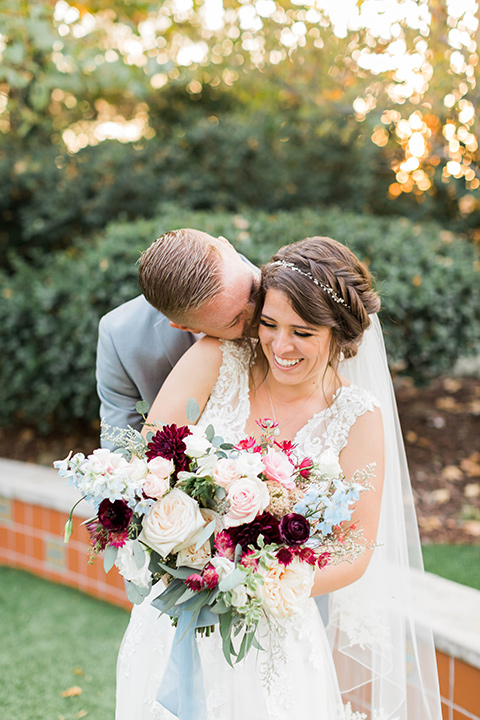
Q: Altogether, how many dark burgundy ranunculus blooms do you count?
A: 2